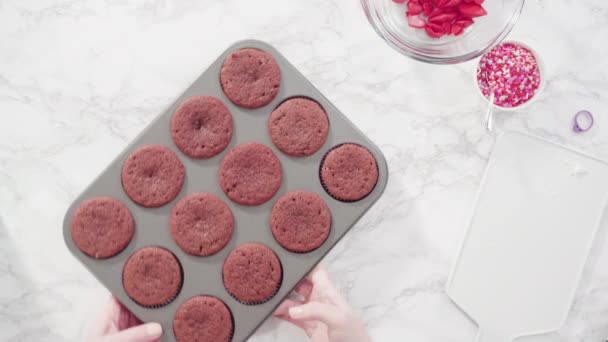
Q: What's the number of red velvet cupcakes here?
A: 12